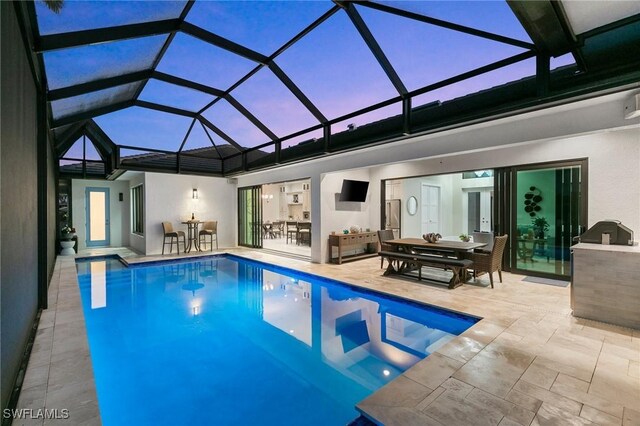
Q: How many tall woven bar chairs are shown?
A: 2